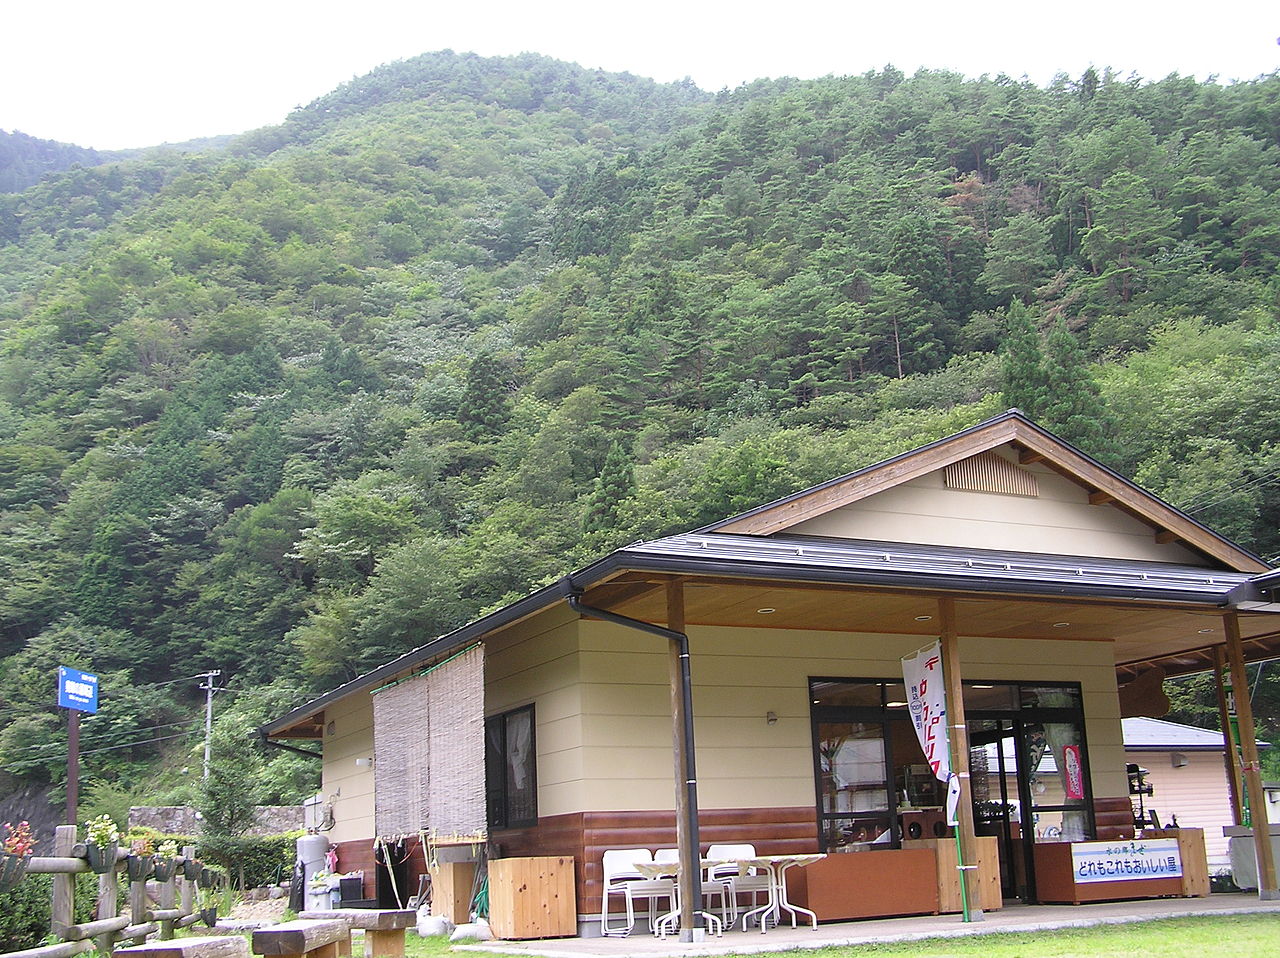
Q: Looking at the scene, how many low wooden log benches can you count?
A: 3